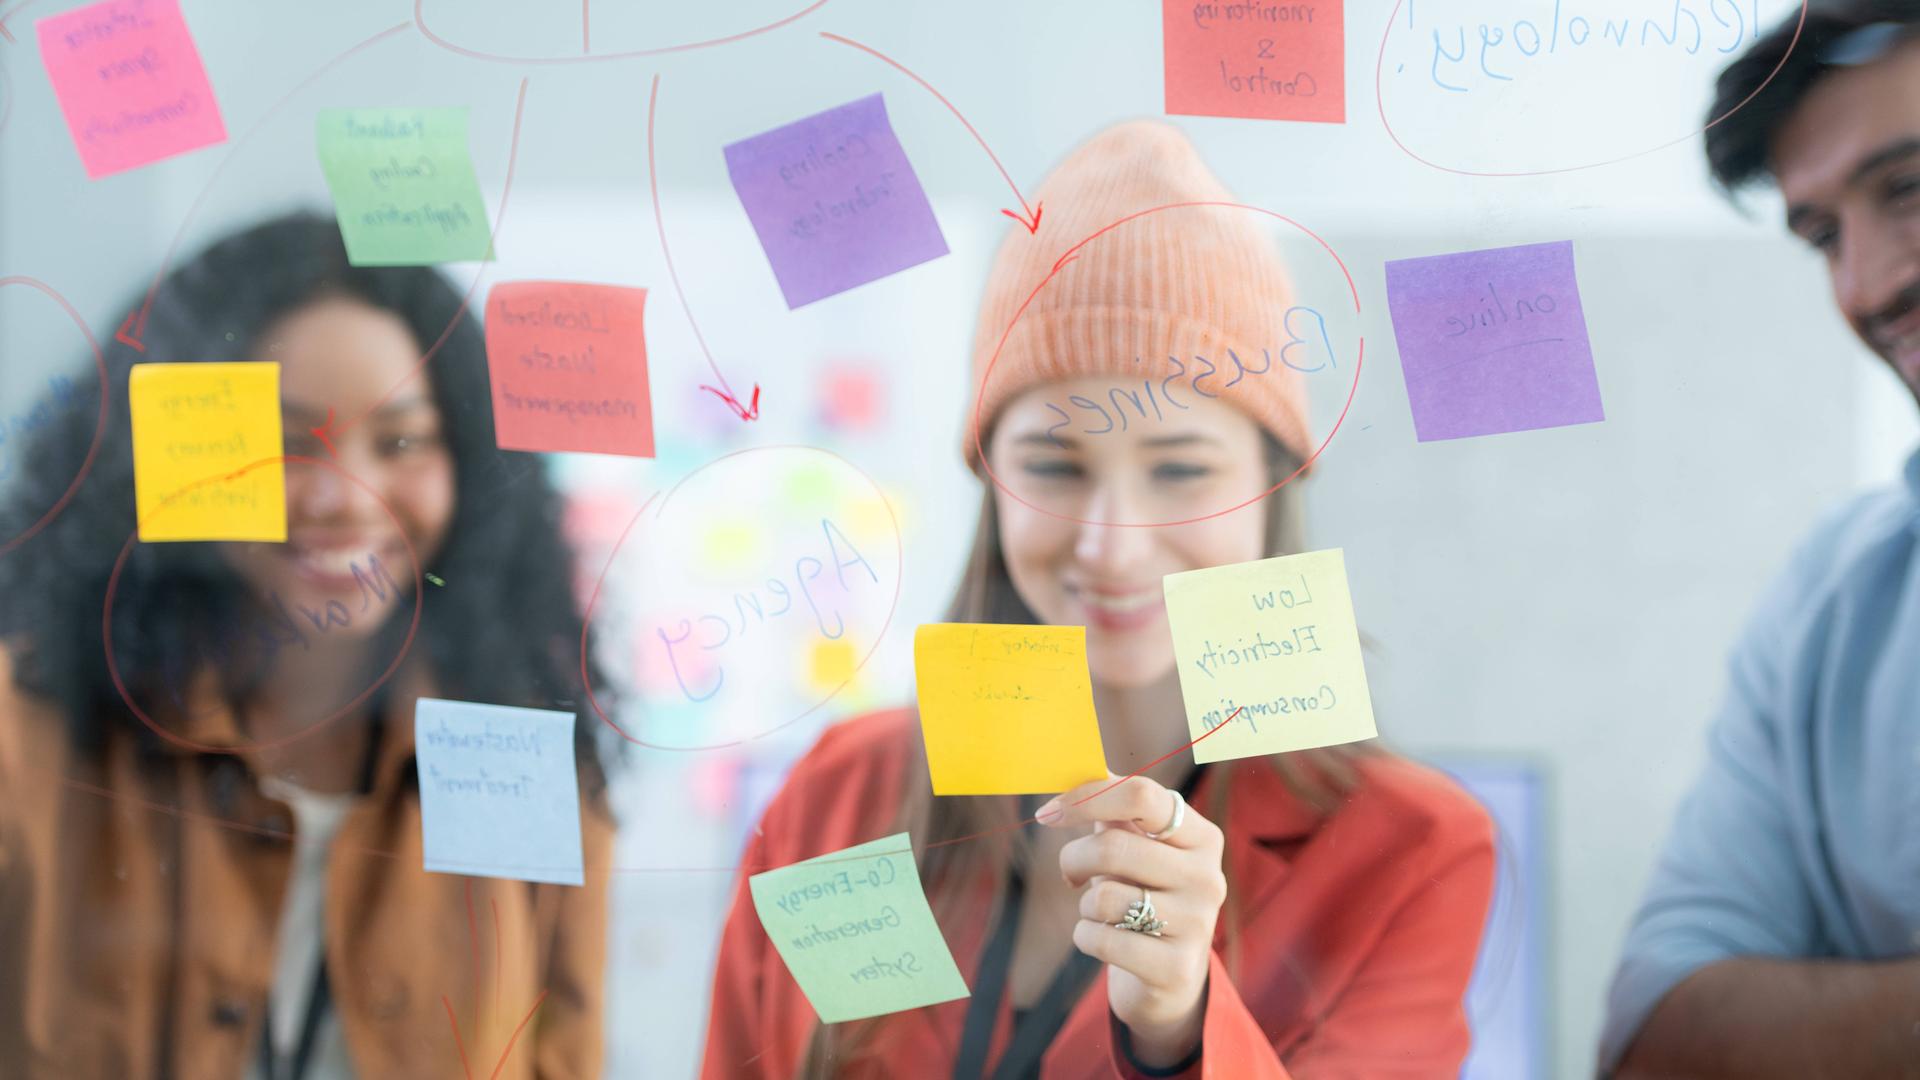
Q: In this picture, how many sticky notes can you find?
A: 11